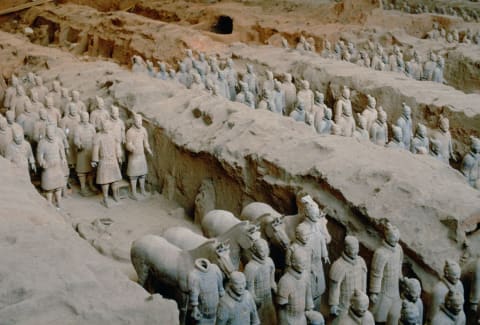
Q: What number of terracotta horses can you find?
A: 4